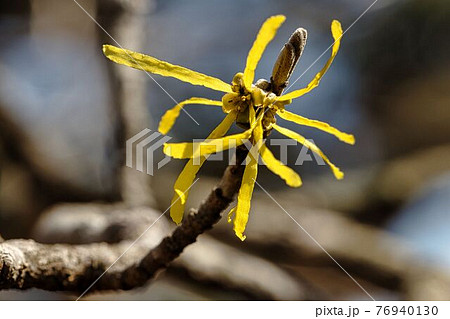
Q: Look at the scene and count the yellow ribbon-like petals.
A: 10